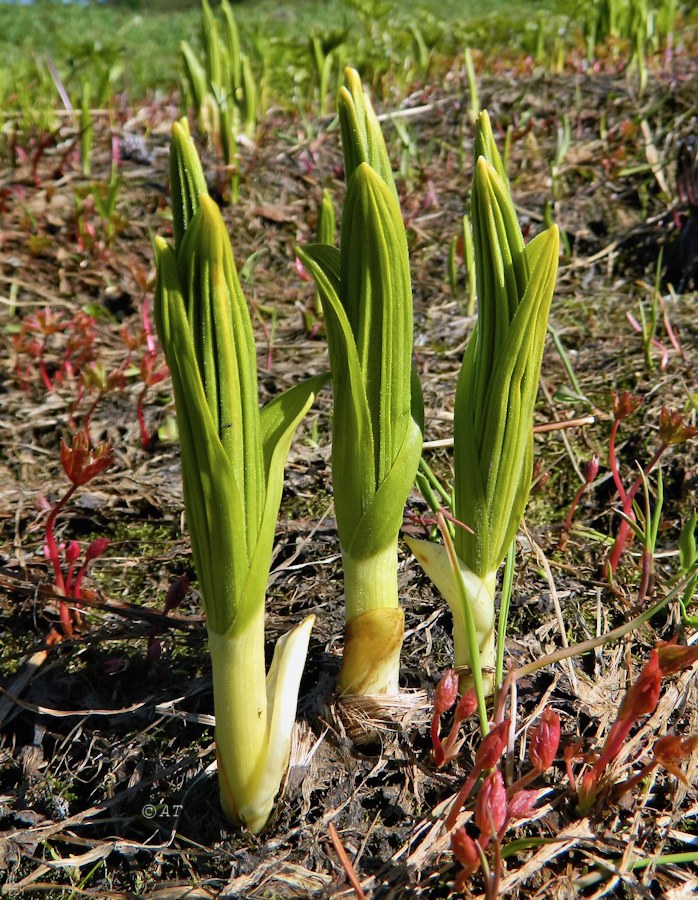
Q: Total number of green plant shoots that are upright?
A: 3